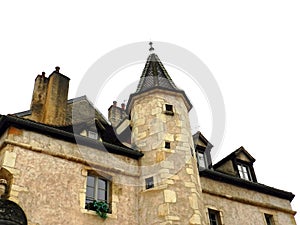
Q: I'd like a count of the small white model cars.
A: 0